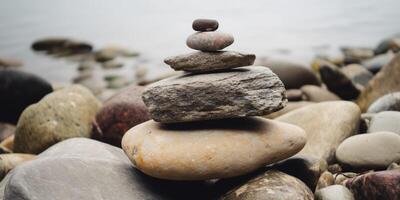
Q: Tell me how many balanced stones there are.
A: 5